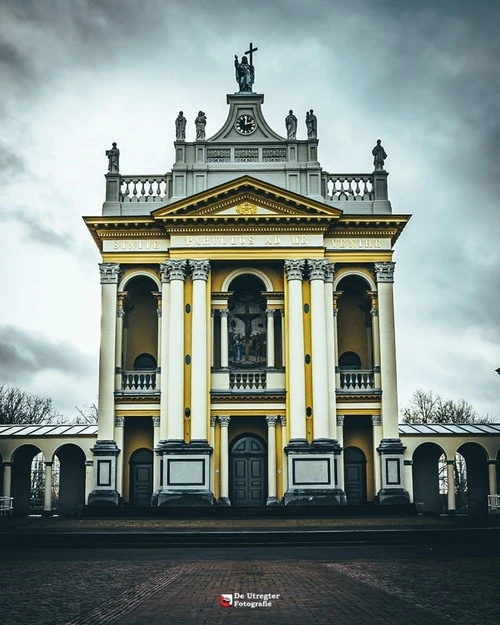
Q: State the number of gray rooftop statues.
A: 7